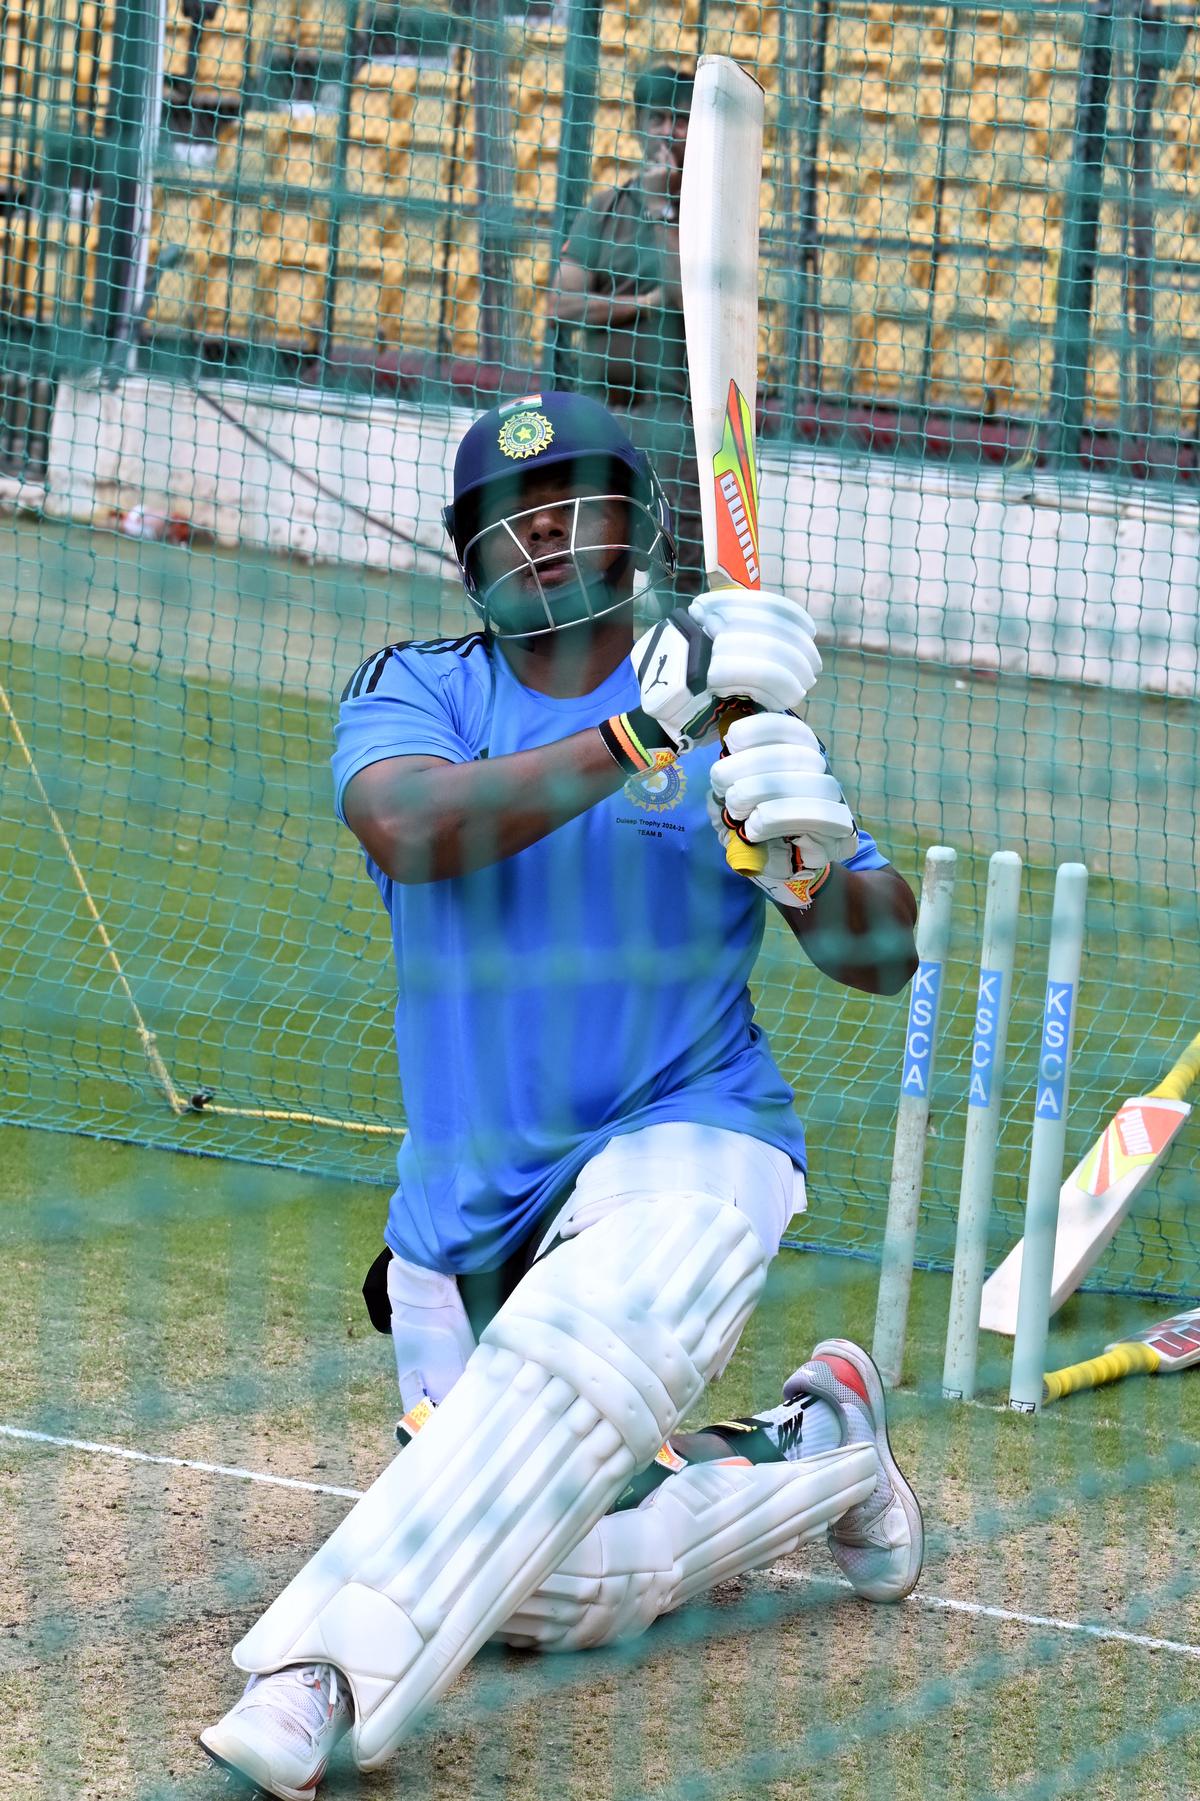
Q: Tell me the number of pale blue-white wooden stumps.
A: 3